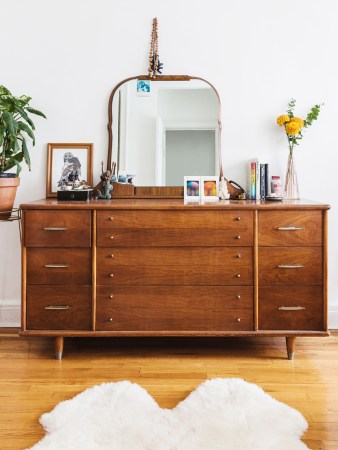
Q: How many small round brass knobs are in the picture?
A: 12